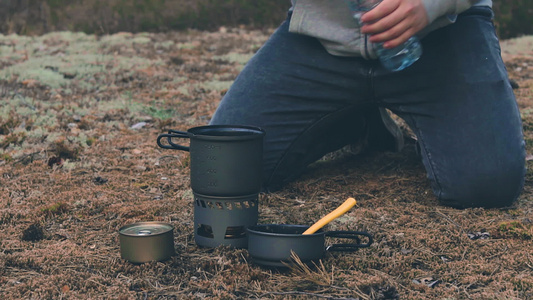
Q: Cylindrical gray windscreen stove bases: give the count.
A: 1